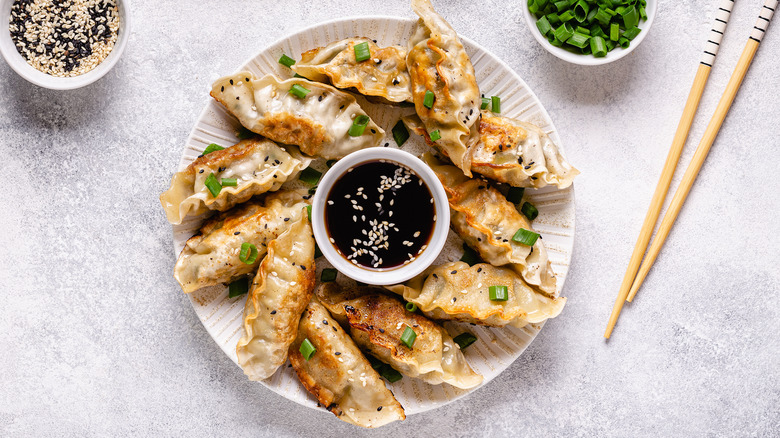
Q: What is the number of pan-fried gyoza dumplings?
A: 11